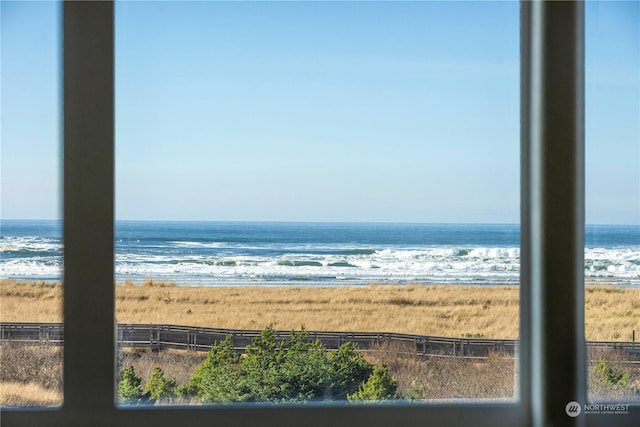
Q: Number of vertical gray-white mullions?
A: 2